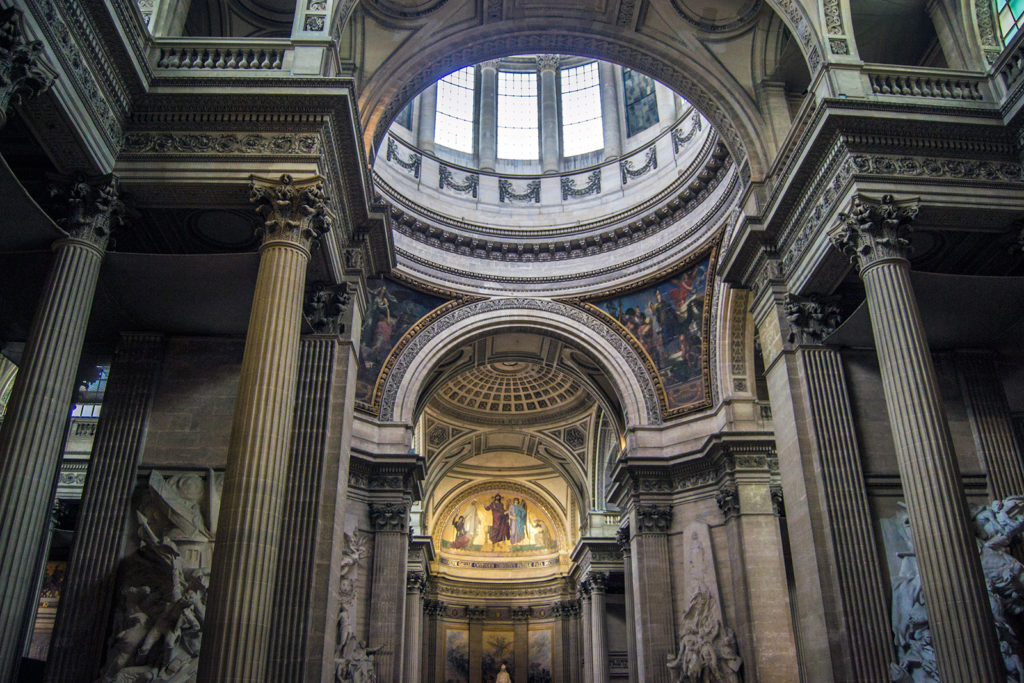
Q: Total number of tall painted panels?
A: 3